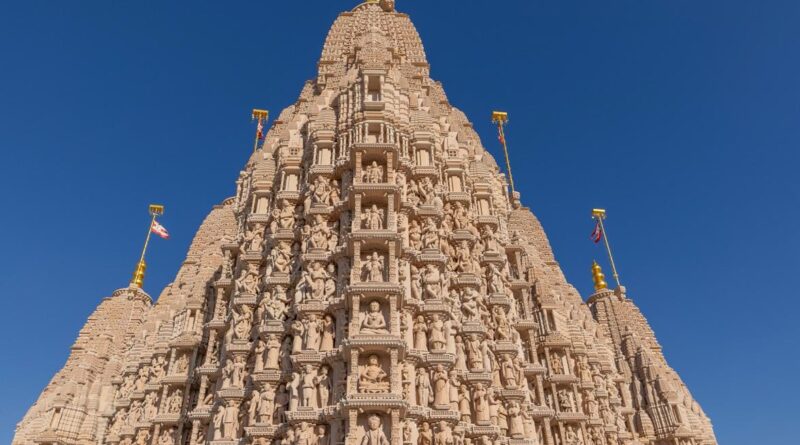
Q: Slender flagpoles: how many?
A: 4